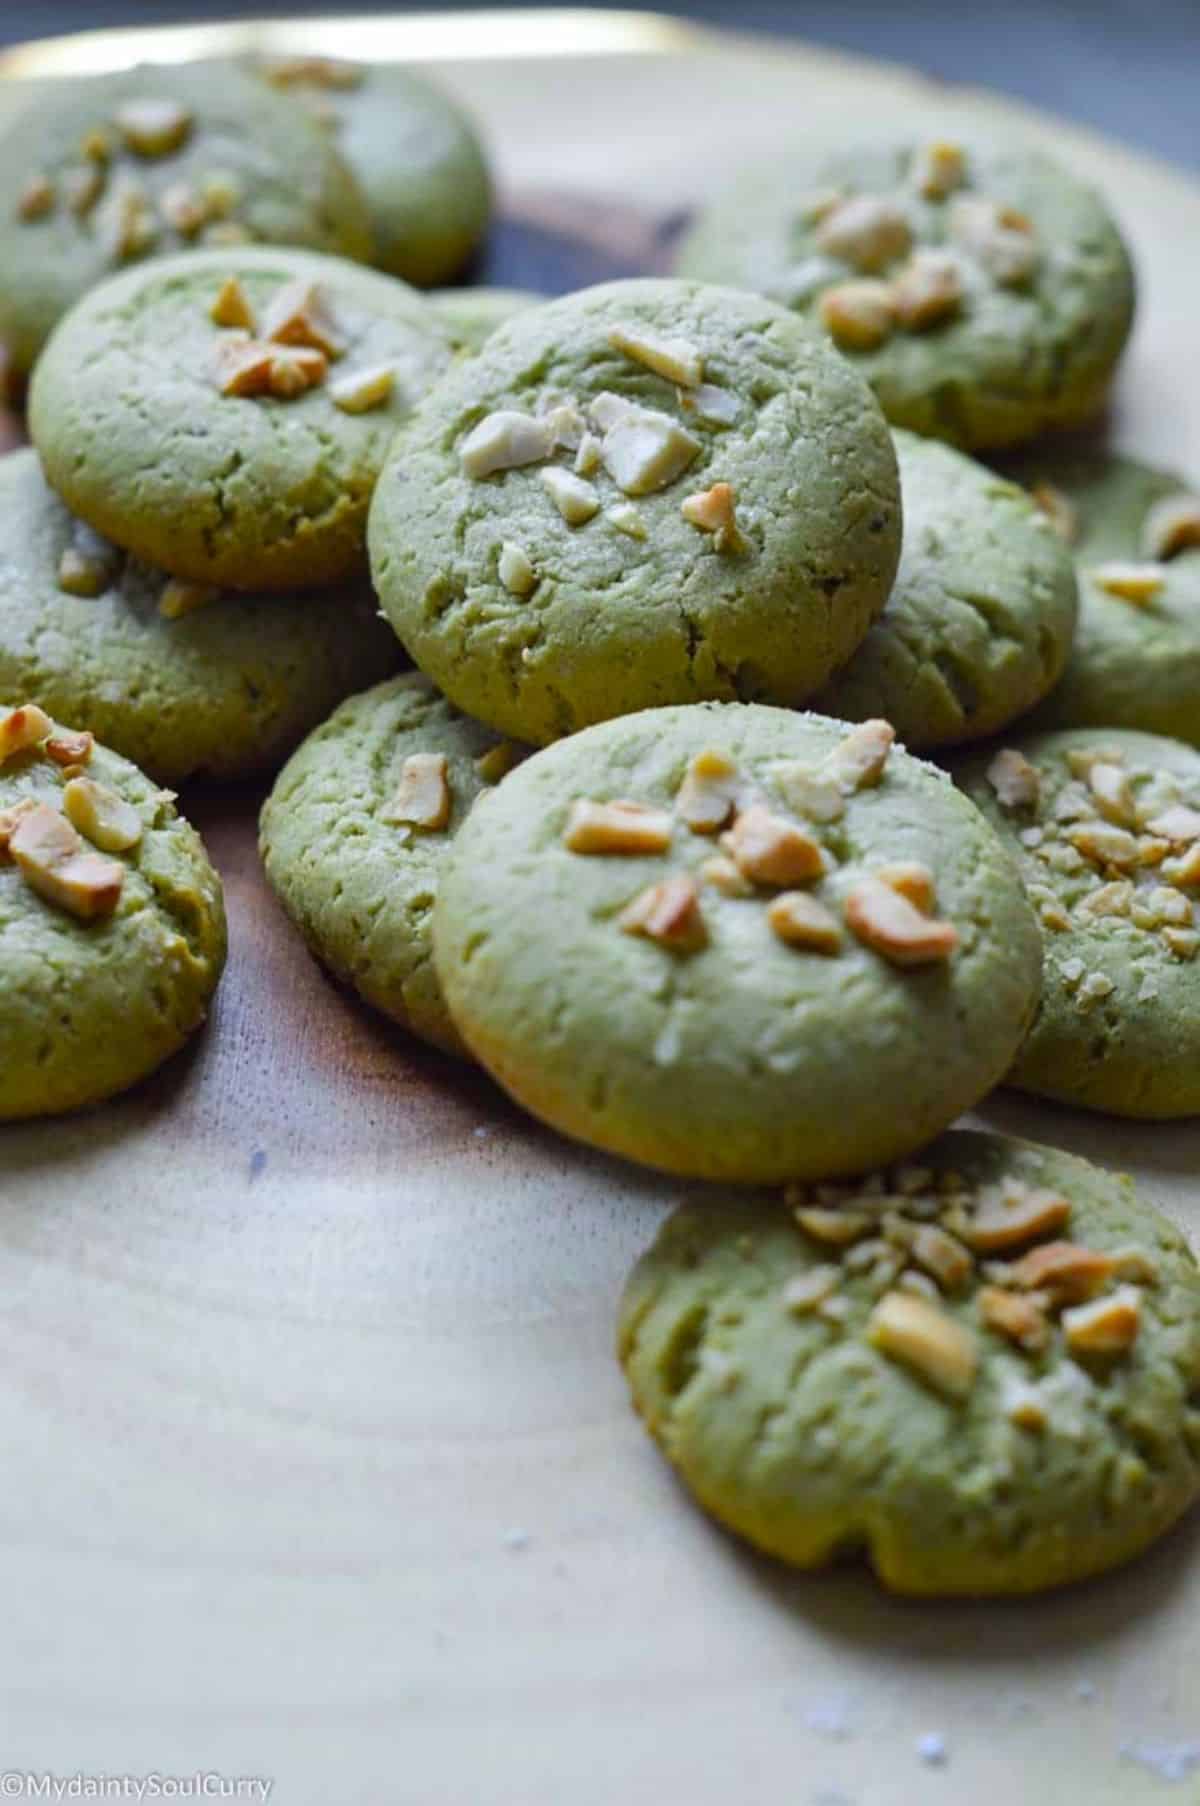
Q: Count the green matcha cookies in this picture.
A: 14